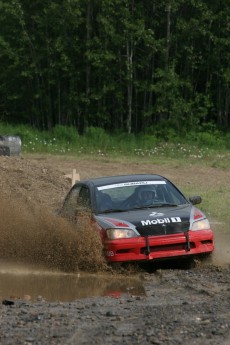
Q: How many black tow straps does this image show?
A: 2